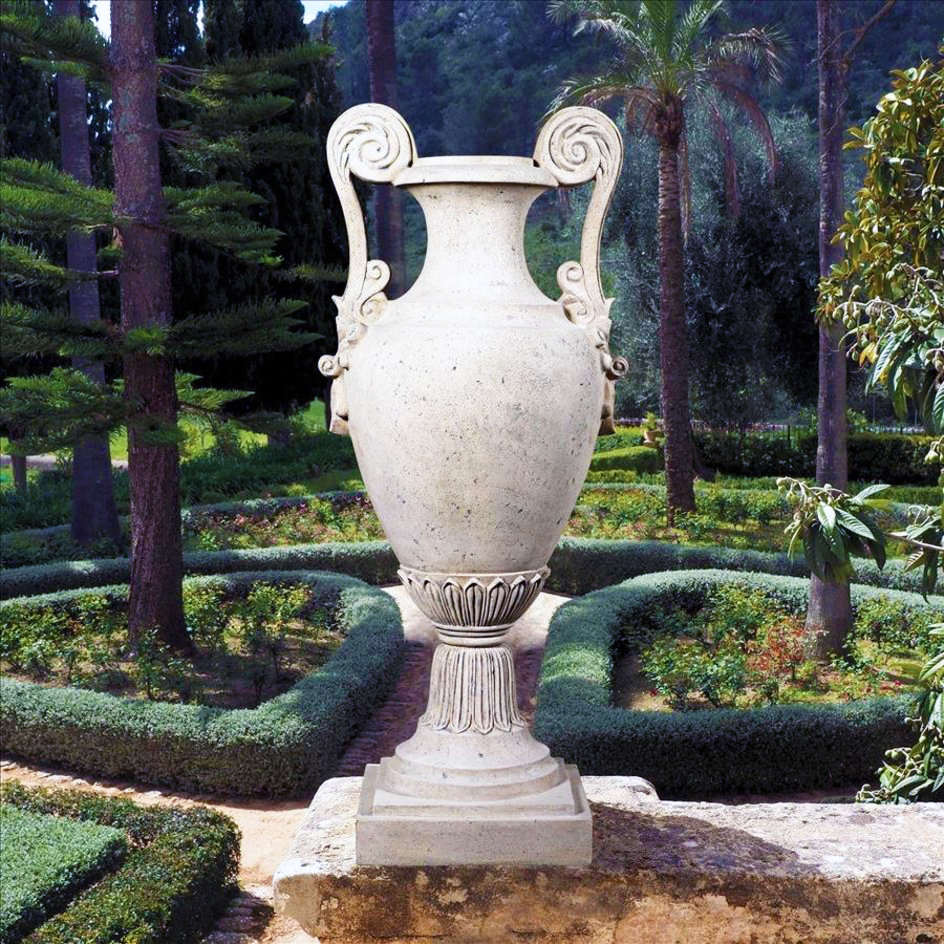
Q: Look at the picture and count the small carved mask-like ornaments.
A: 2